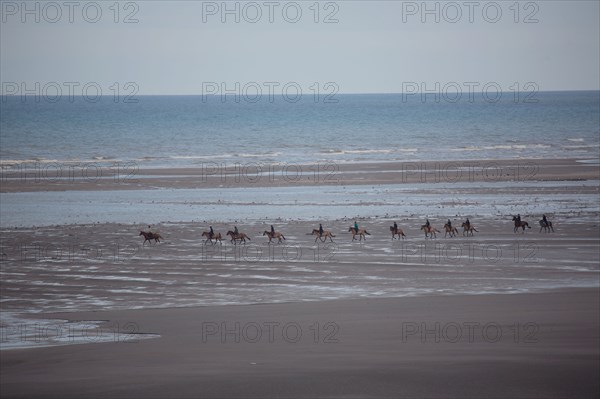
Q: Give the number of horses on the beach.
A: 12